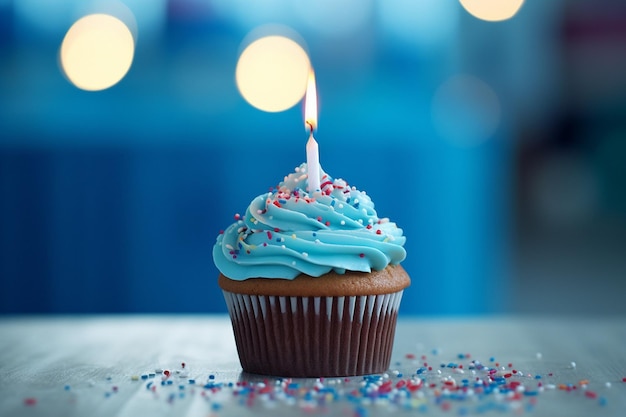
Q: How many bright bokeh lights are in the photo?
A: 3